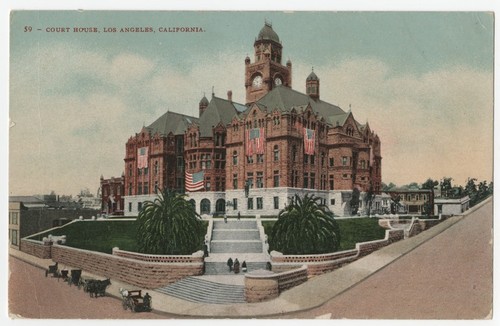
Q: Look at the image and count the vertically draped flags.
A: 3